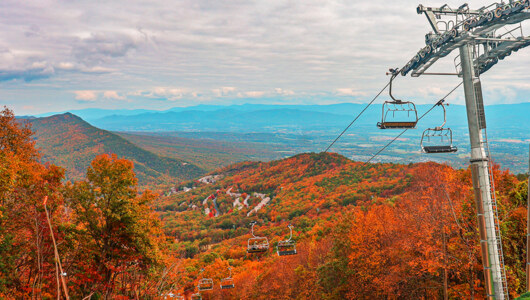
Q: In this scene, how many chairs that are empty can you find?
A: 5